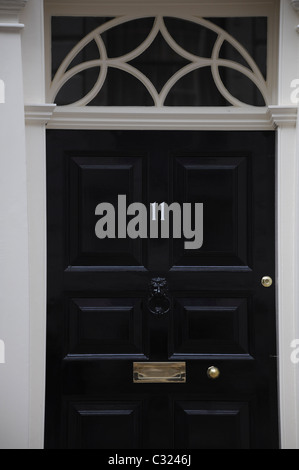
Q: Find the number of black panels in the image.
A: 6